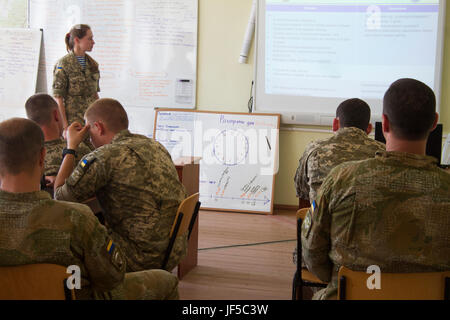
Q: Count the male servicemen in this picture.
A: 5